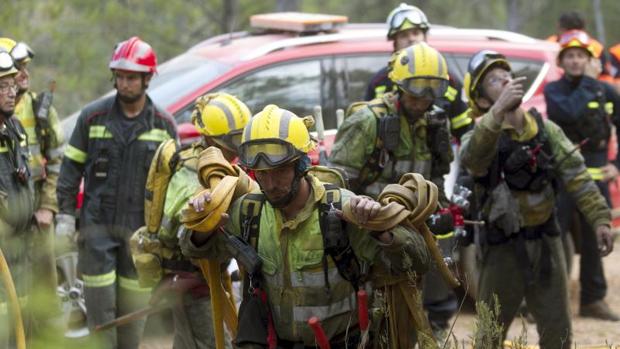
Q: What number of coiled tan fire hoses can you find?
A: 2